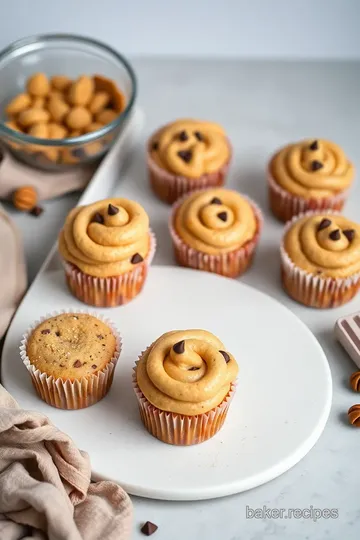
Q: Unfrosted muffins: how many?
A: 1